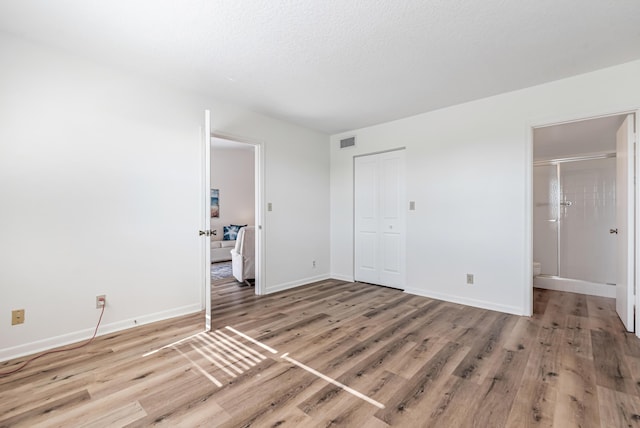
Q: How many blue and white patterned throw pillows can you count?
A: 1